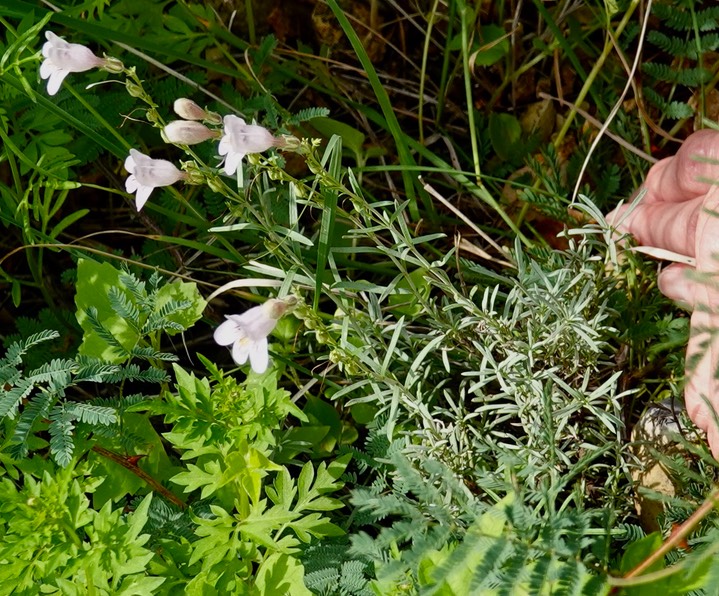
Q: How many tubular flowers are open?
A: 4